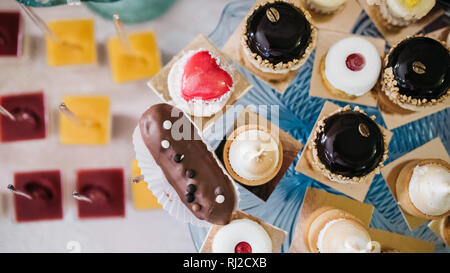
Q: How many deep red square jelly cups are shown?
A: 4